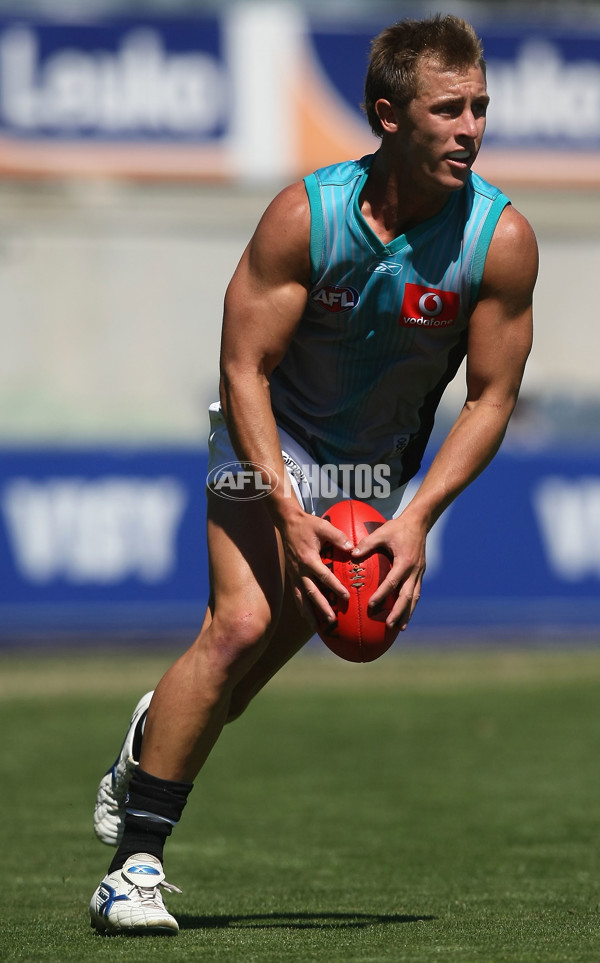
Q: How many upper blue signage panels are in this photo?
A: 2